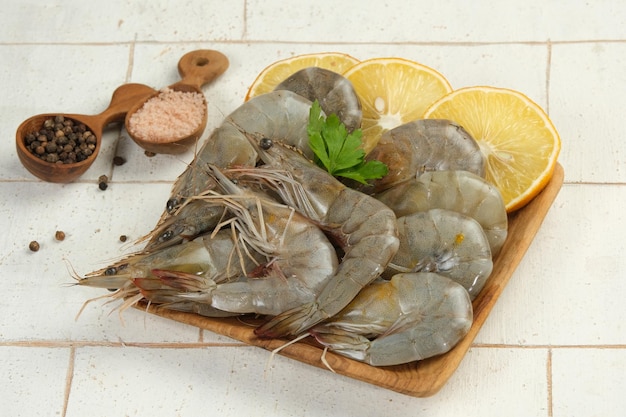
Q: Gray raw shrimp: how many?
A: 10